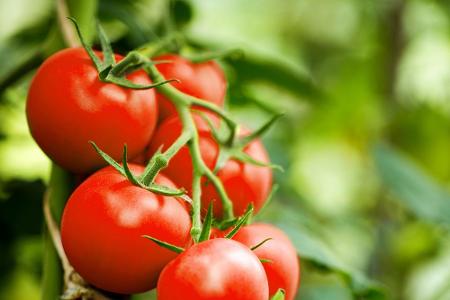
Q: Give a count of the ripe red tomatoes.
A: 7